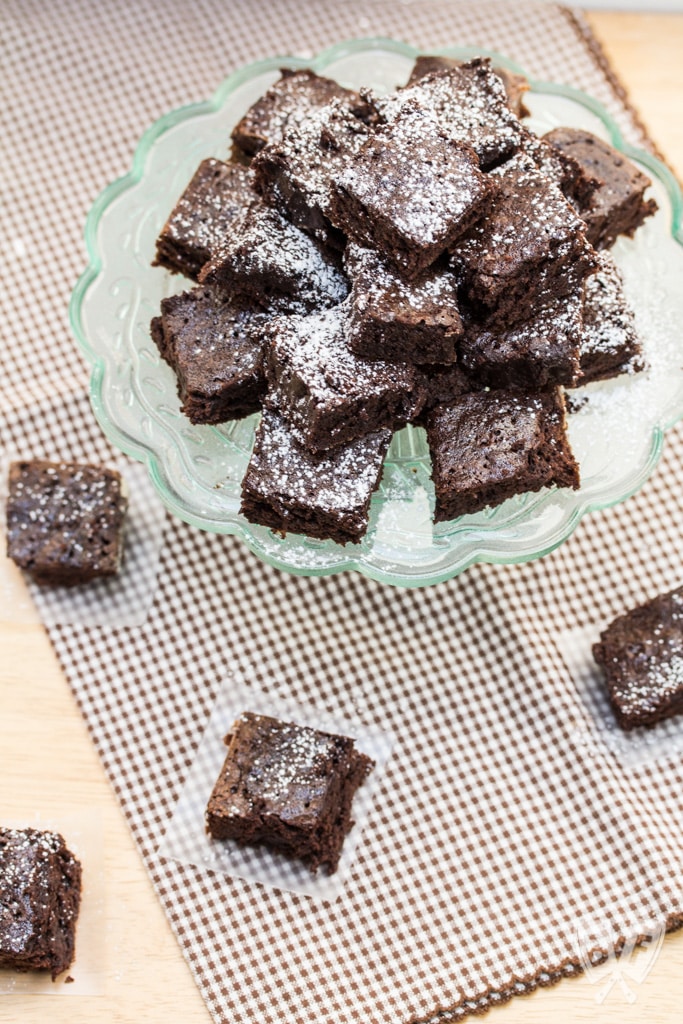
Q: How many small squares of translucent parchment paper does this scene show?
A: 4